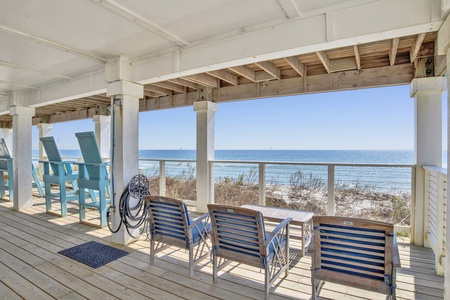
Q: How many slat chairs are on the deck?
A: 3